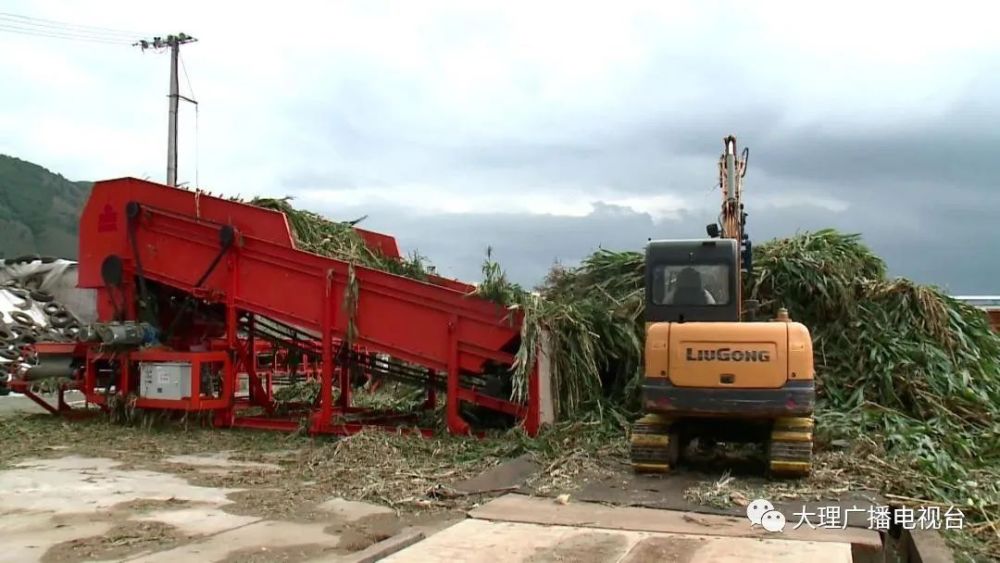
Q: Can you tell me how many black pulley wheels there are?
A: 3